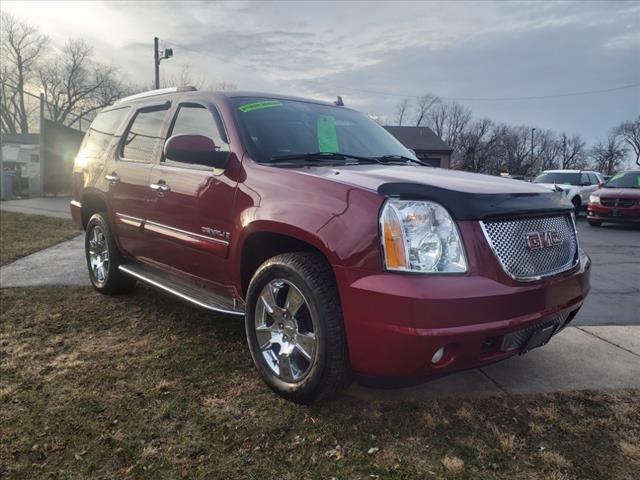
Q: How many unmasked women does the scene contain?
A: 0